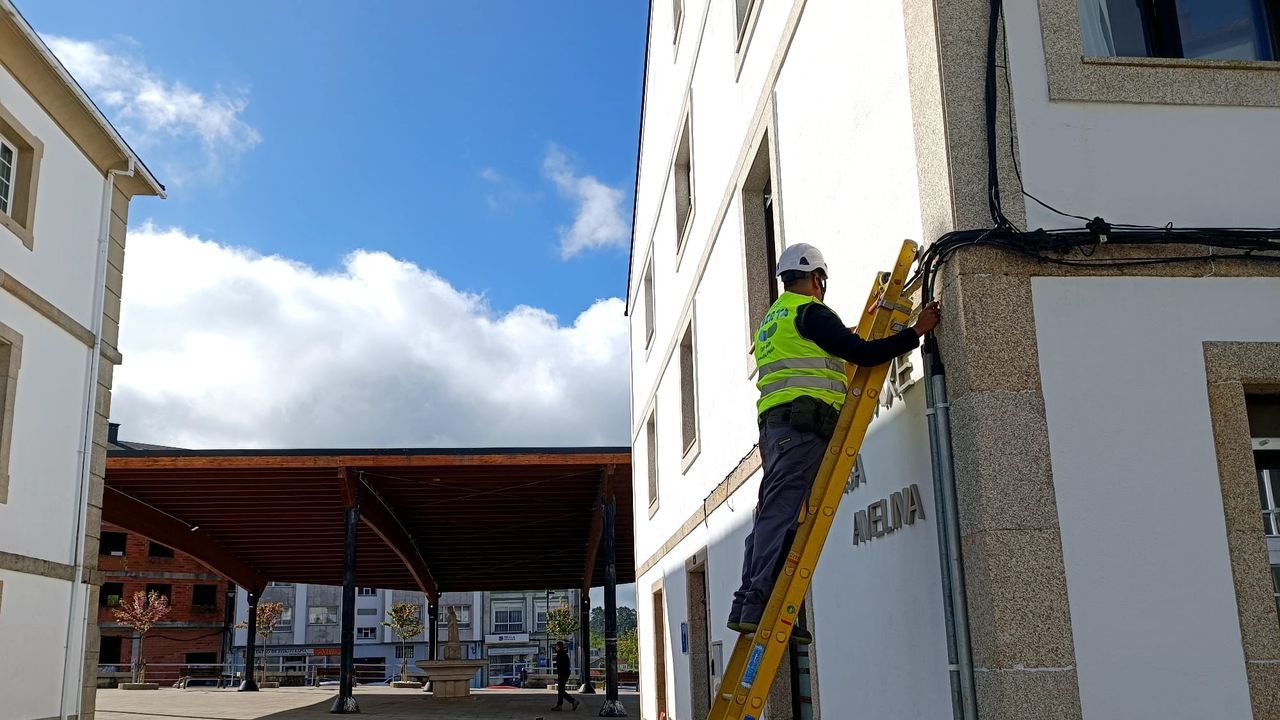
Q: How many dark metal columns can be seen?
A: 5